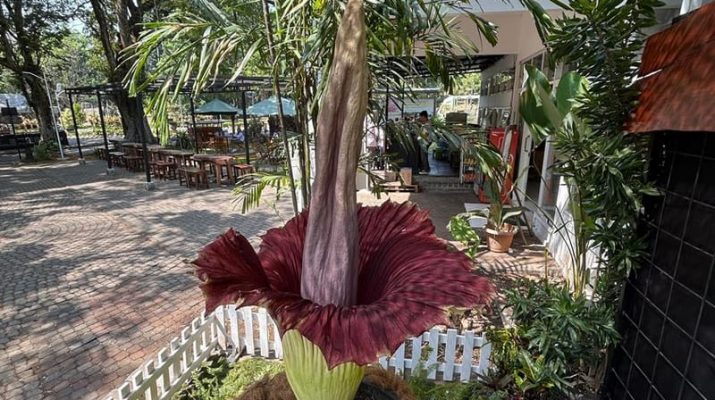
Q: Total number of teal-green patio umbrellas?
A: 2